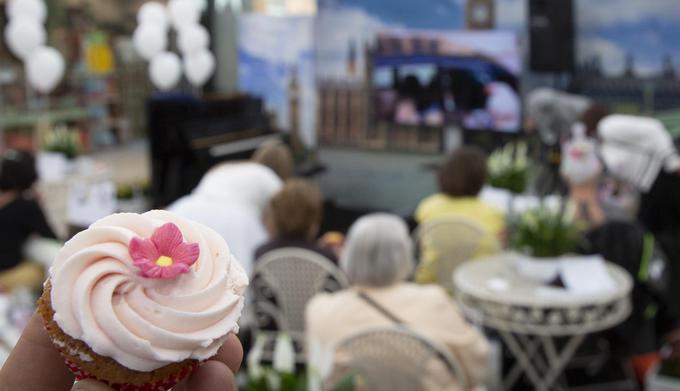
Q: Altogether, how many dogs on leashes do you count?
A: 0